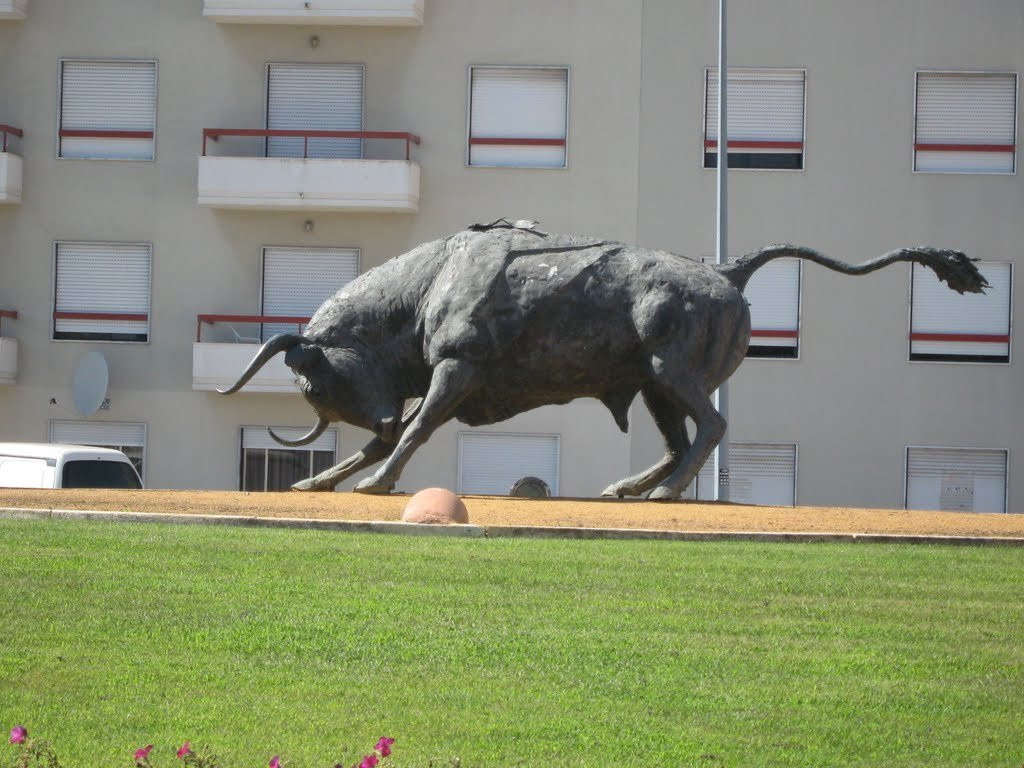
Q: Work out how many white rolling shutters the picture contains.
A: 14